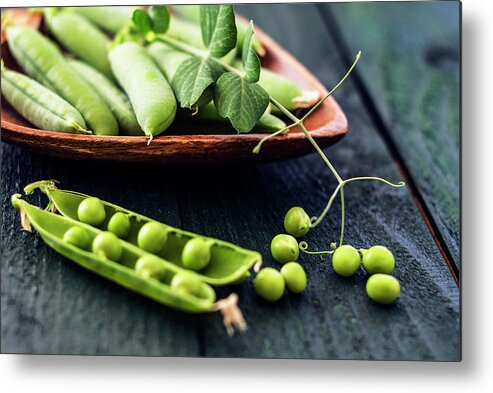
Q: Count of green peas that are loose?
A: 7